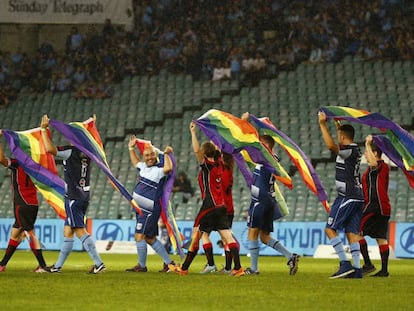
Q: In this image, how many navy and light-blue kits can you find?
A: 4